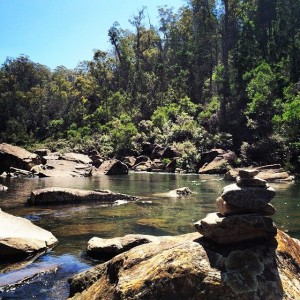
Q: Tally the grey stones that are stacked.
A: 5